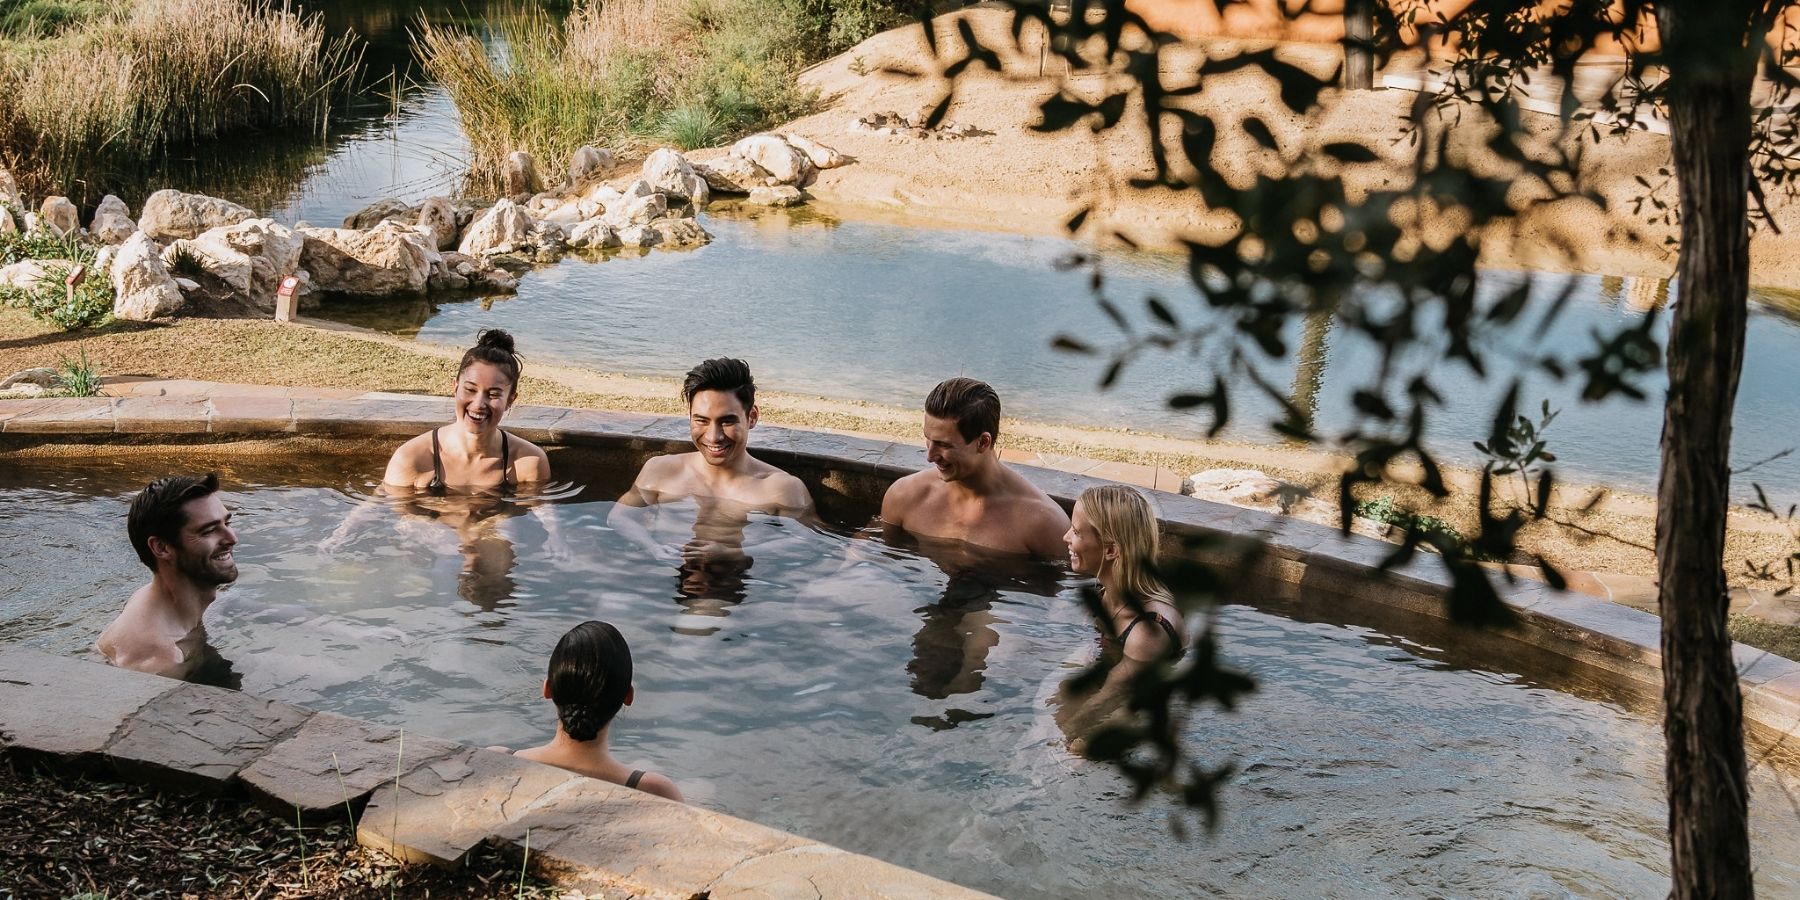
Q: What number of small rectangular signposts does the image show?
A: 2